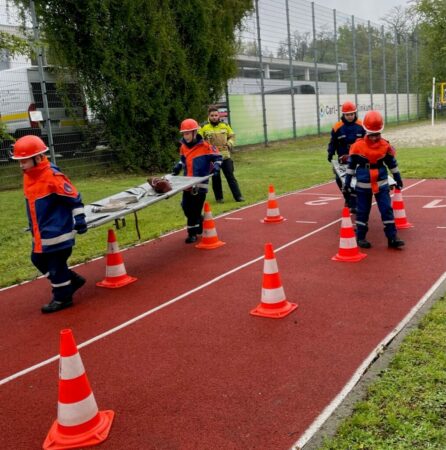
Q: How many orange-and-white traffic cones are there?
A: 7